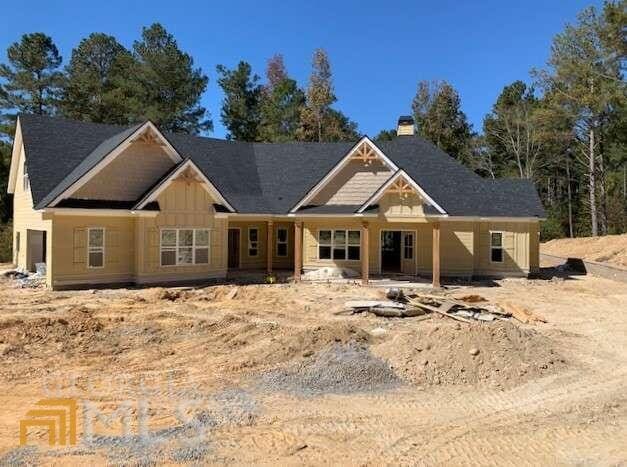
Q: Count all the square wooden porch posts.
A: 4